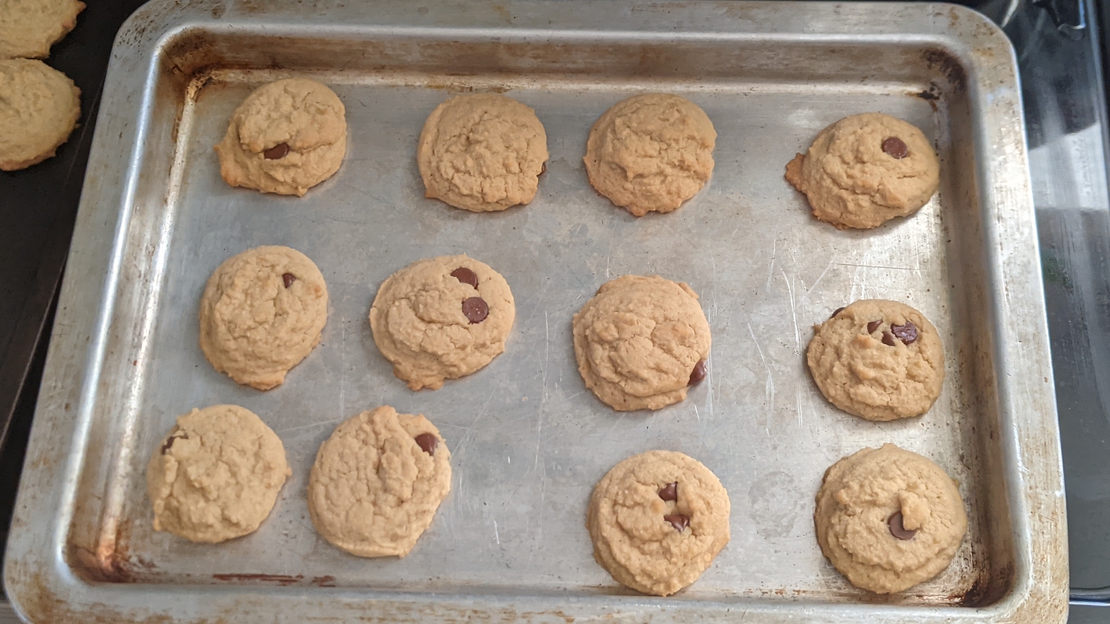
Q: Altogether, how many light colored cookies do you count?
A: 14